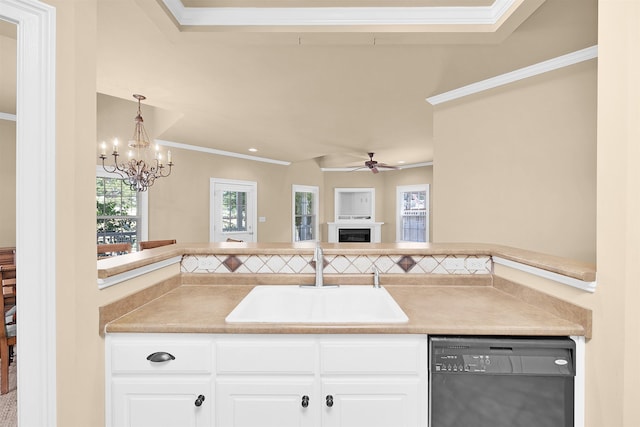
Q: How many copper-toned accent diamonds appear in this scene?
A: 3